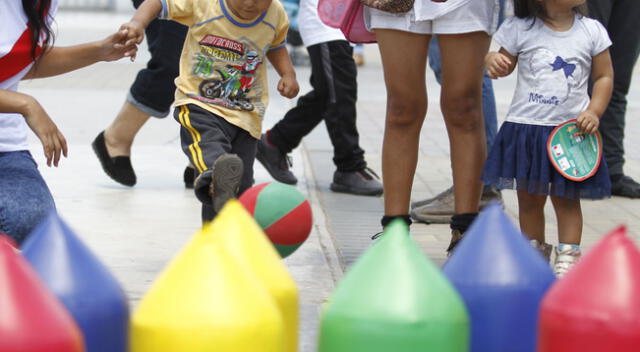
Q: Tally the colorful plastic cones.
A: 7